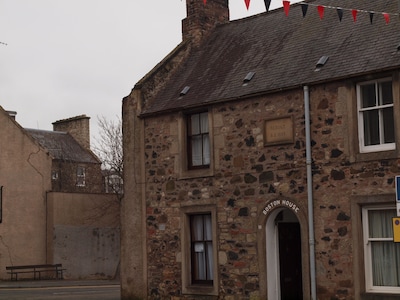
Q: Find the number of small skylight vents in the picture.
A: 3